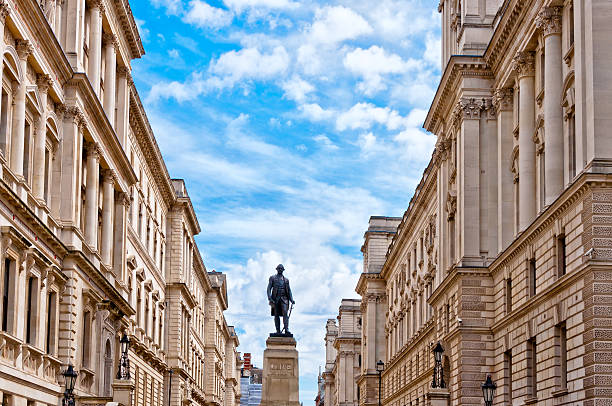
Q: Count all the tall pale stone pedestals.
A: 1